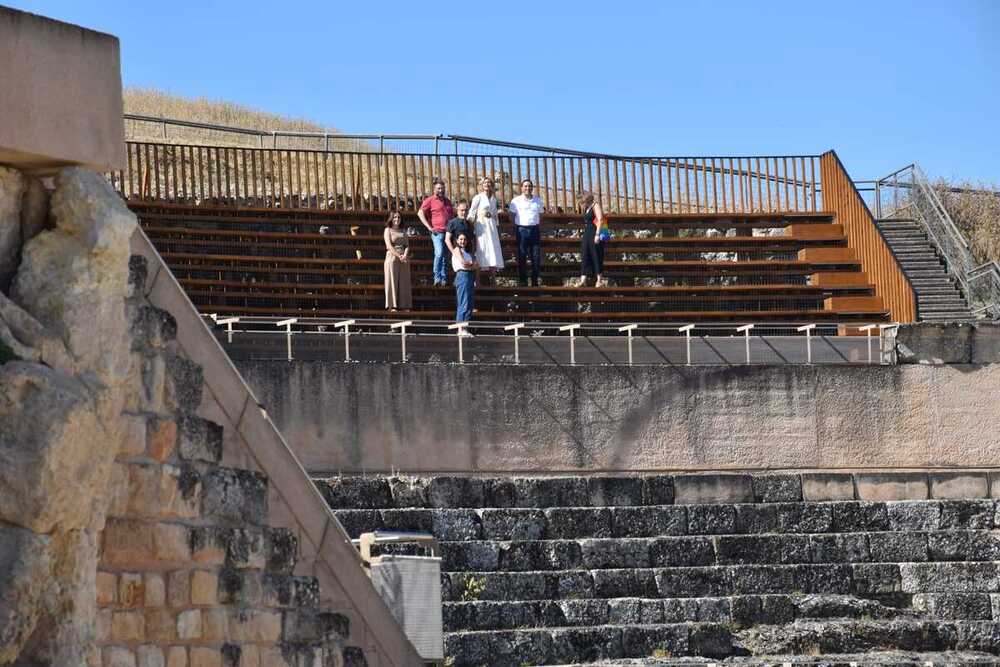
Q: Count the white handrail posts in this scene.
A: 12